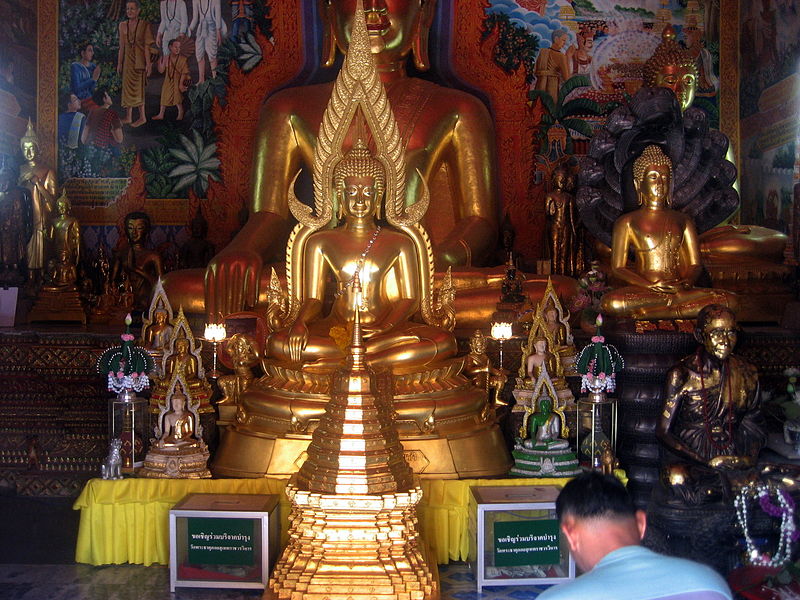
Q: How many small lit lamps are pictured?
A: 2